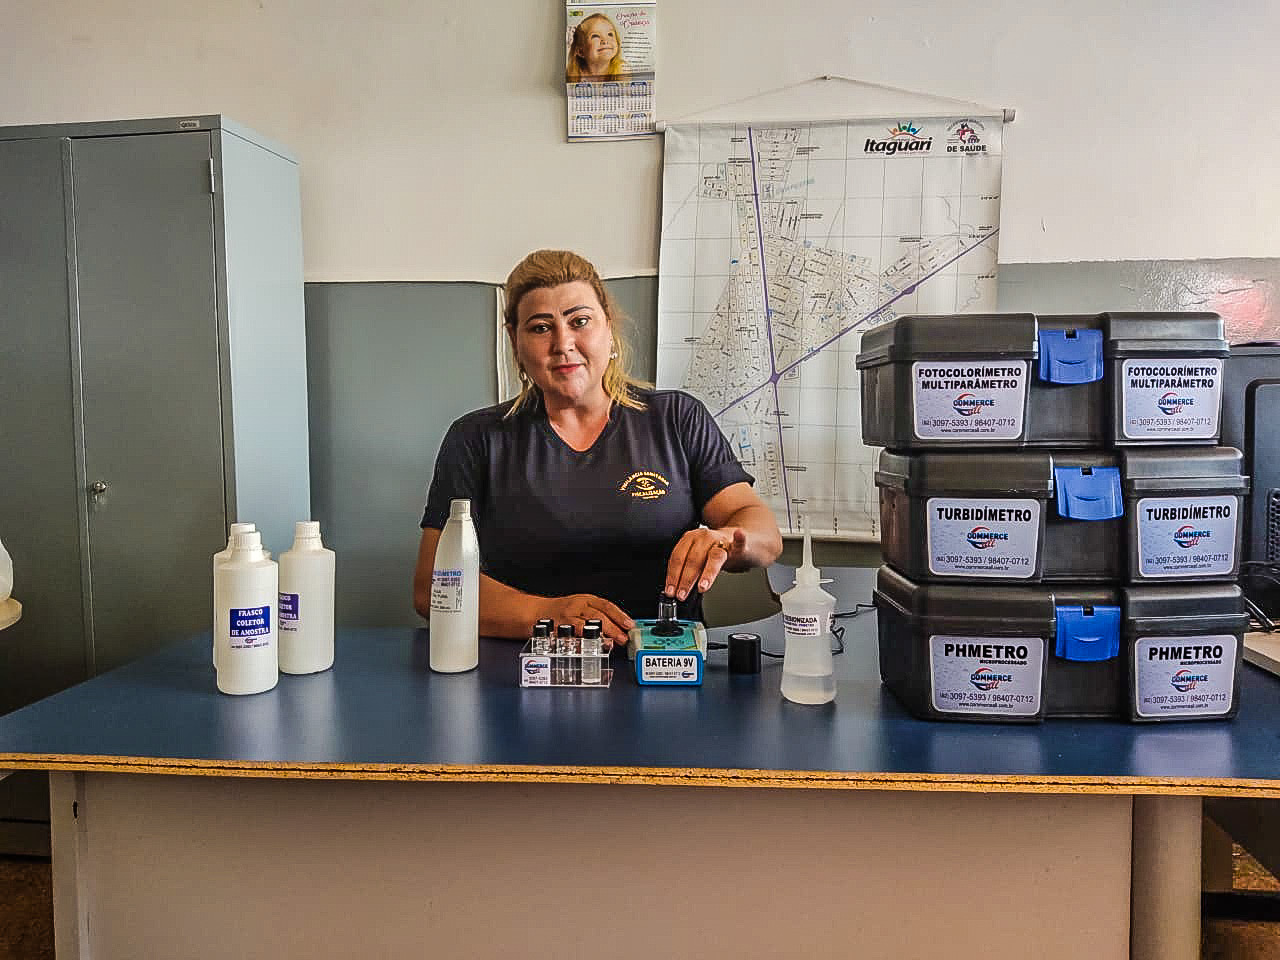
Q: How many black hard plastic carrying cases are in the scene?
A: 3